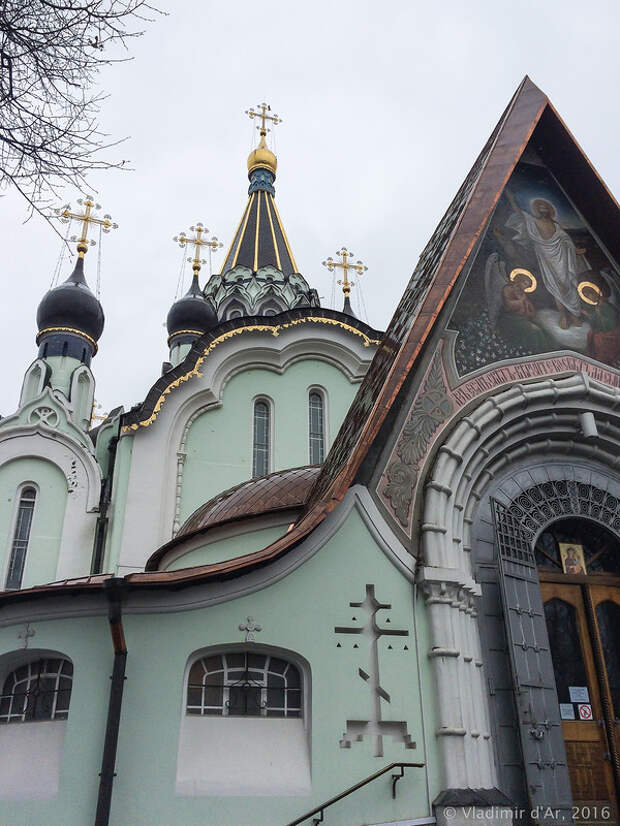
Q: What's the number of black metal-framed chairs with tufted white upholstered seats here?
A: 0